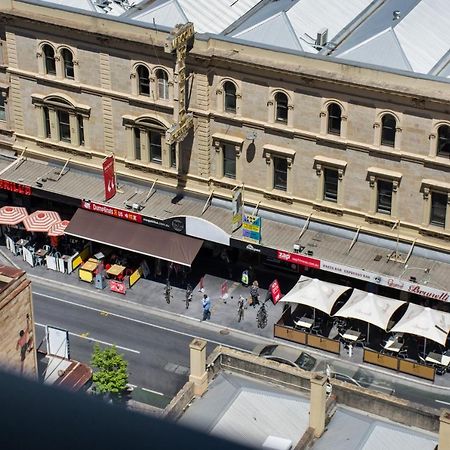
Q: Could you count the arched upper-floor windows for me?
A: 9